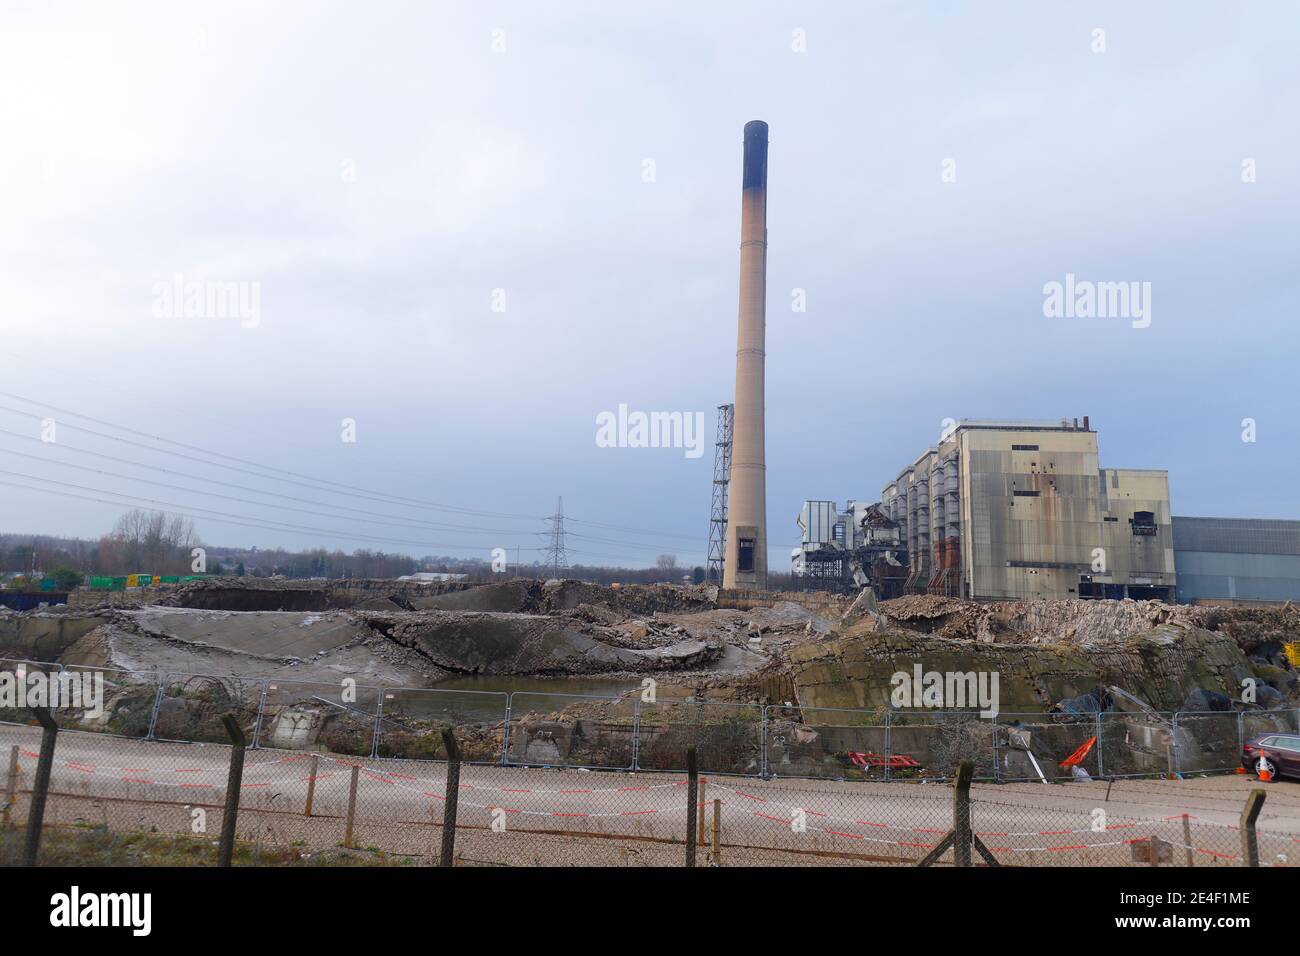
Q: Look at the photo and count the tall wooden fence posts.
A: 6